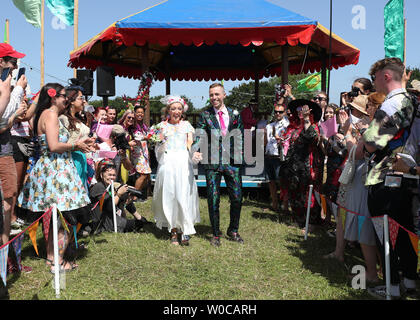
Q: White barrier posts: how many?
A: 4